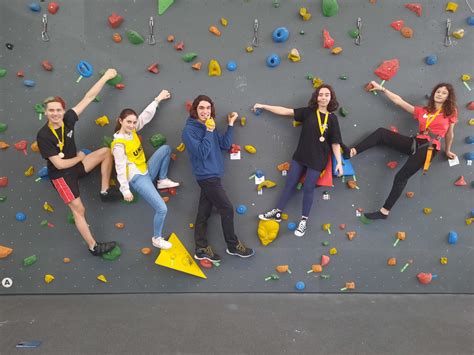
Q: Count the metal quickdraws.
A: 5